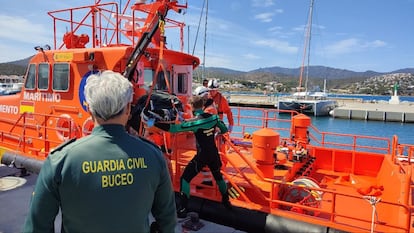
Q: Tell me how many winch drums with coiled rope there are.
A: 1